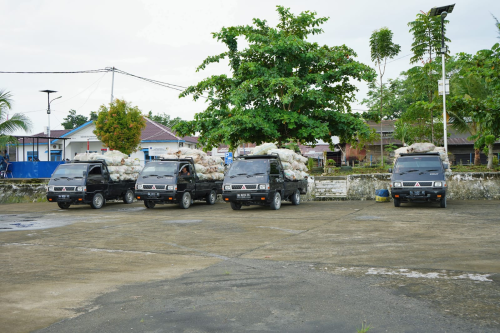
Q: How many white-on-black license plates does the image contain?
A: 4